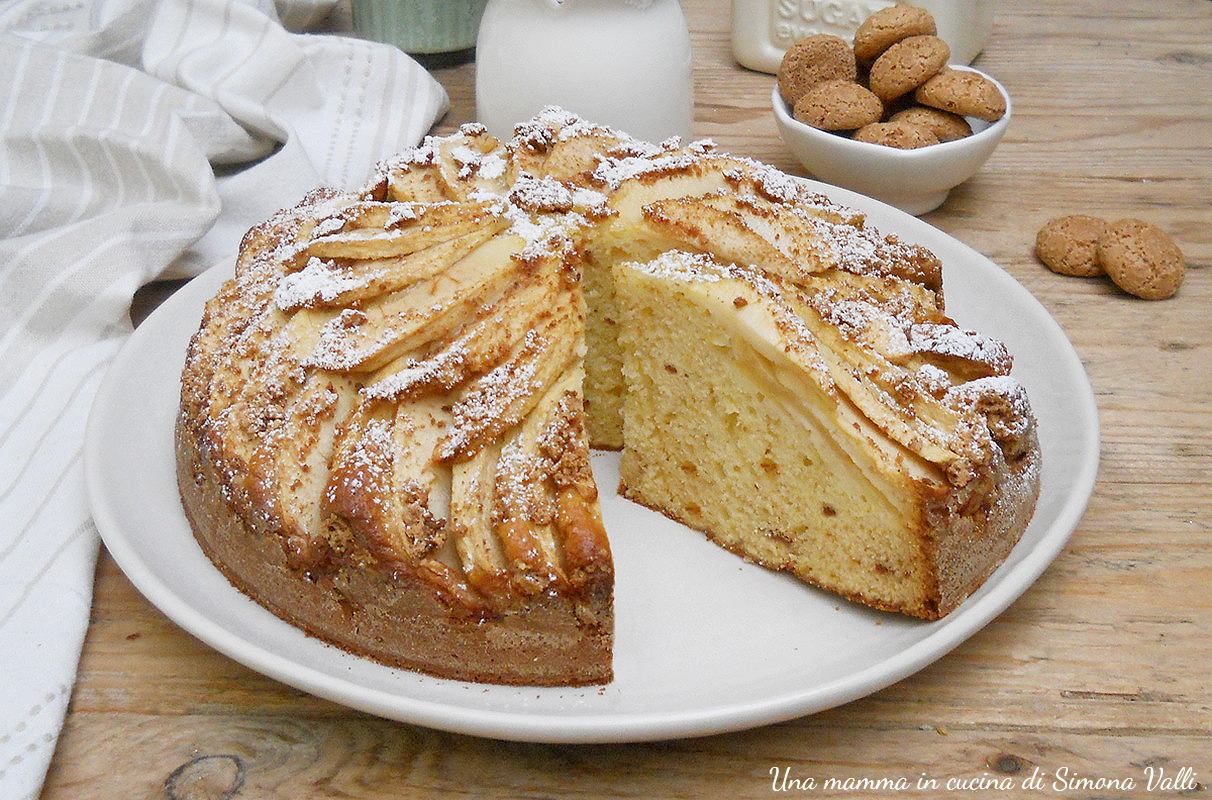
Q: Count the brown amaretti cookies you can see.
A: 9